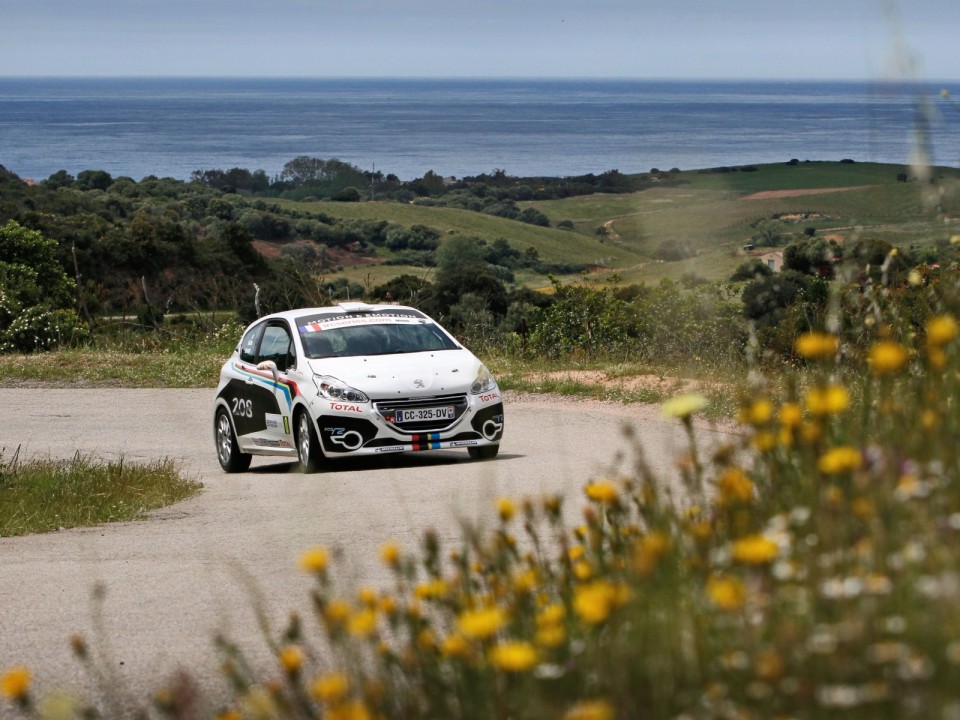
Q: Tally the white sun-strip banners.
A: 1